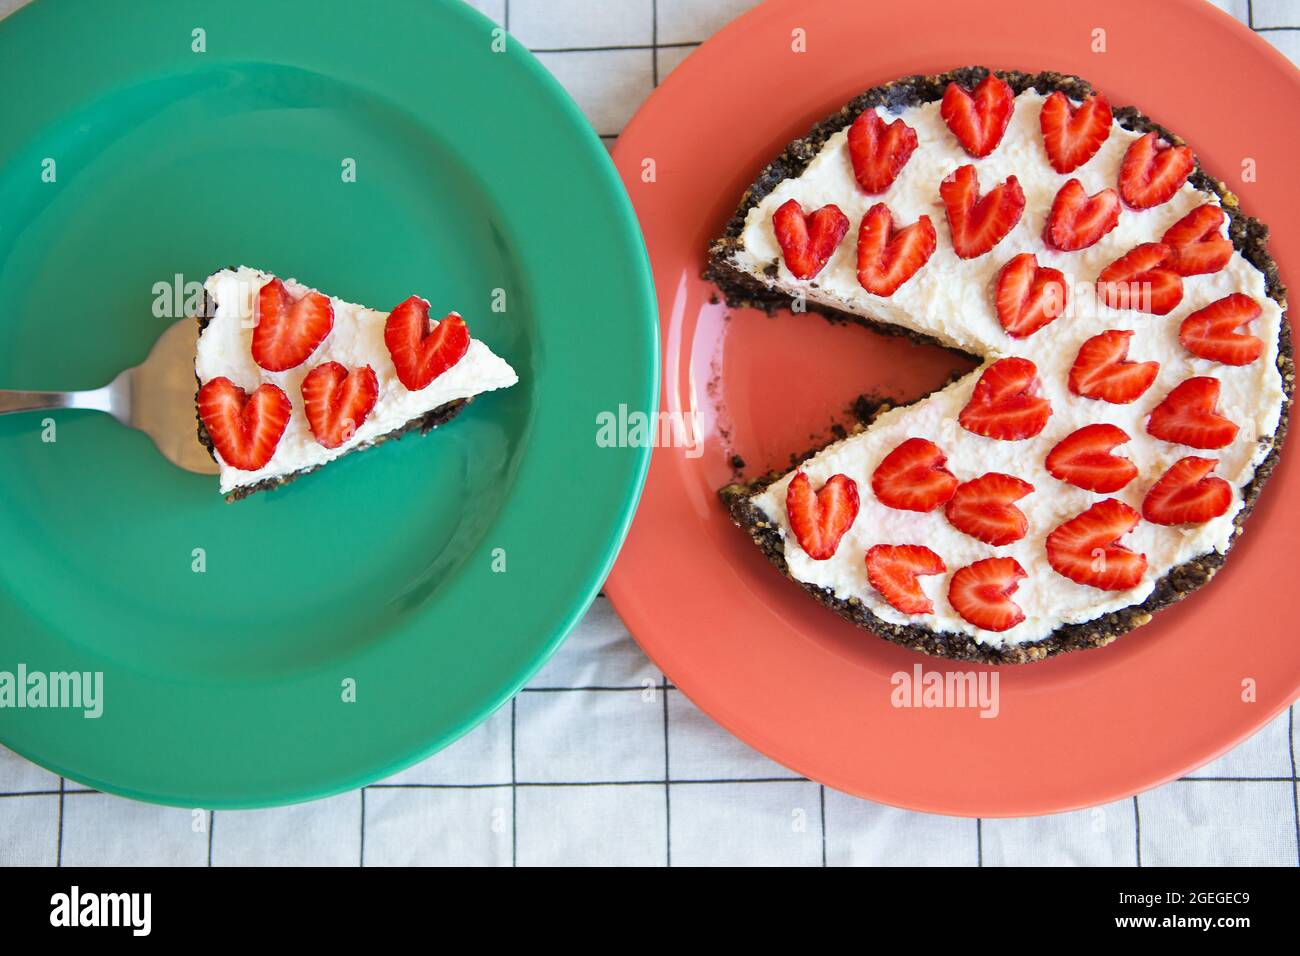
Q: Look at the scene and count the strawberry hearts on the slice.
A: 4